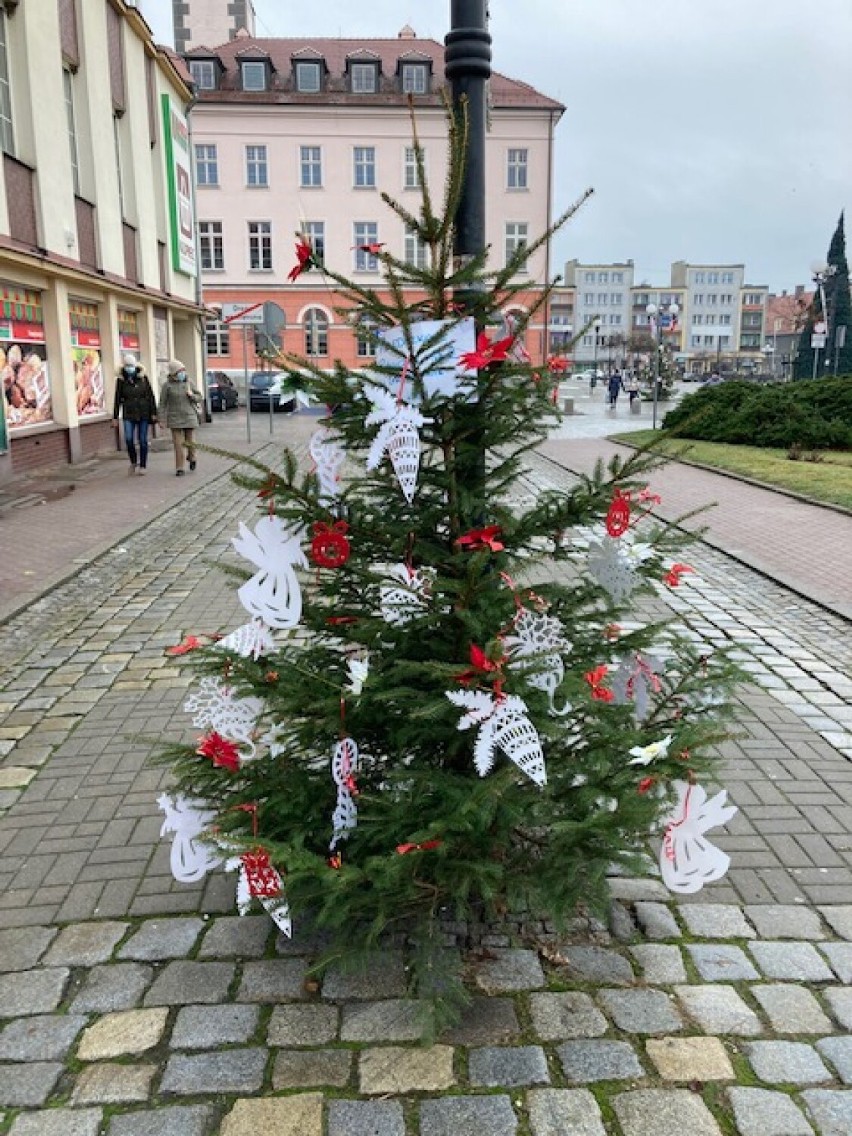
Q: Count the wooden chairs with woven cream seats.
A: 0